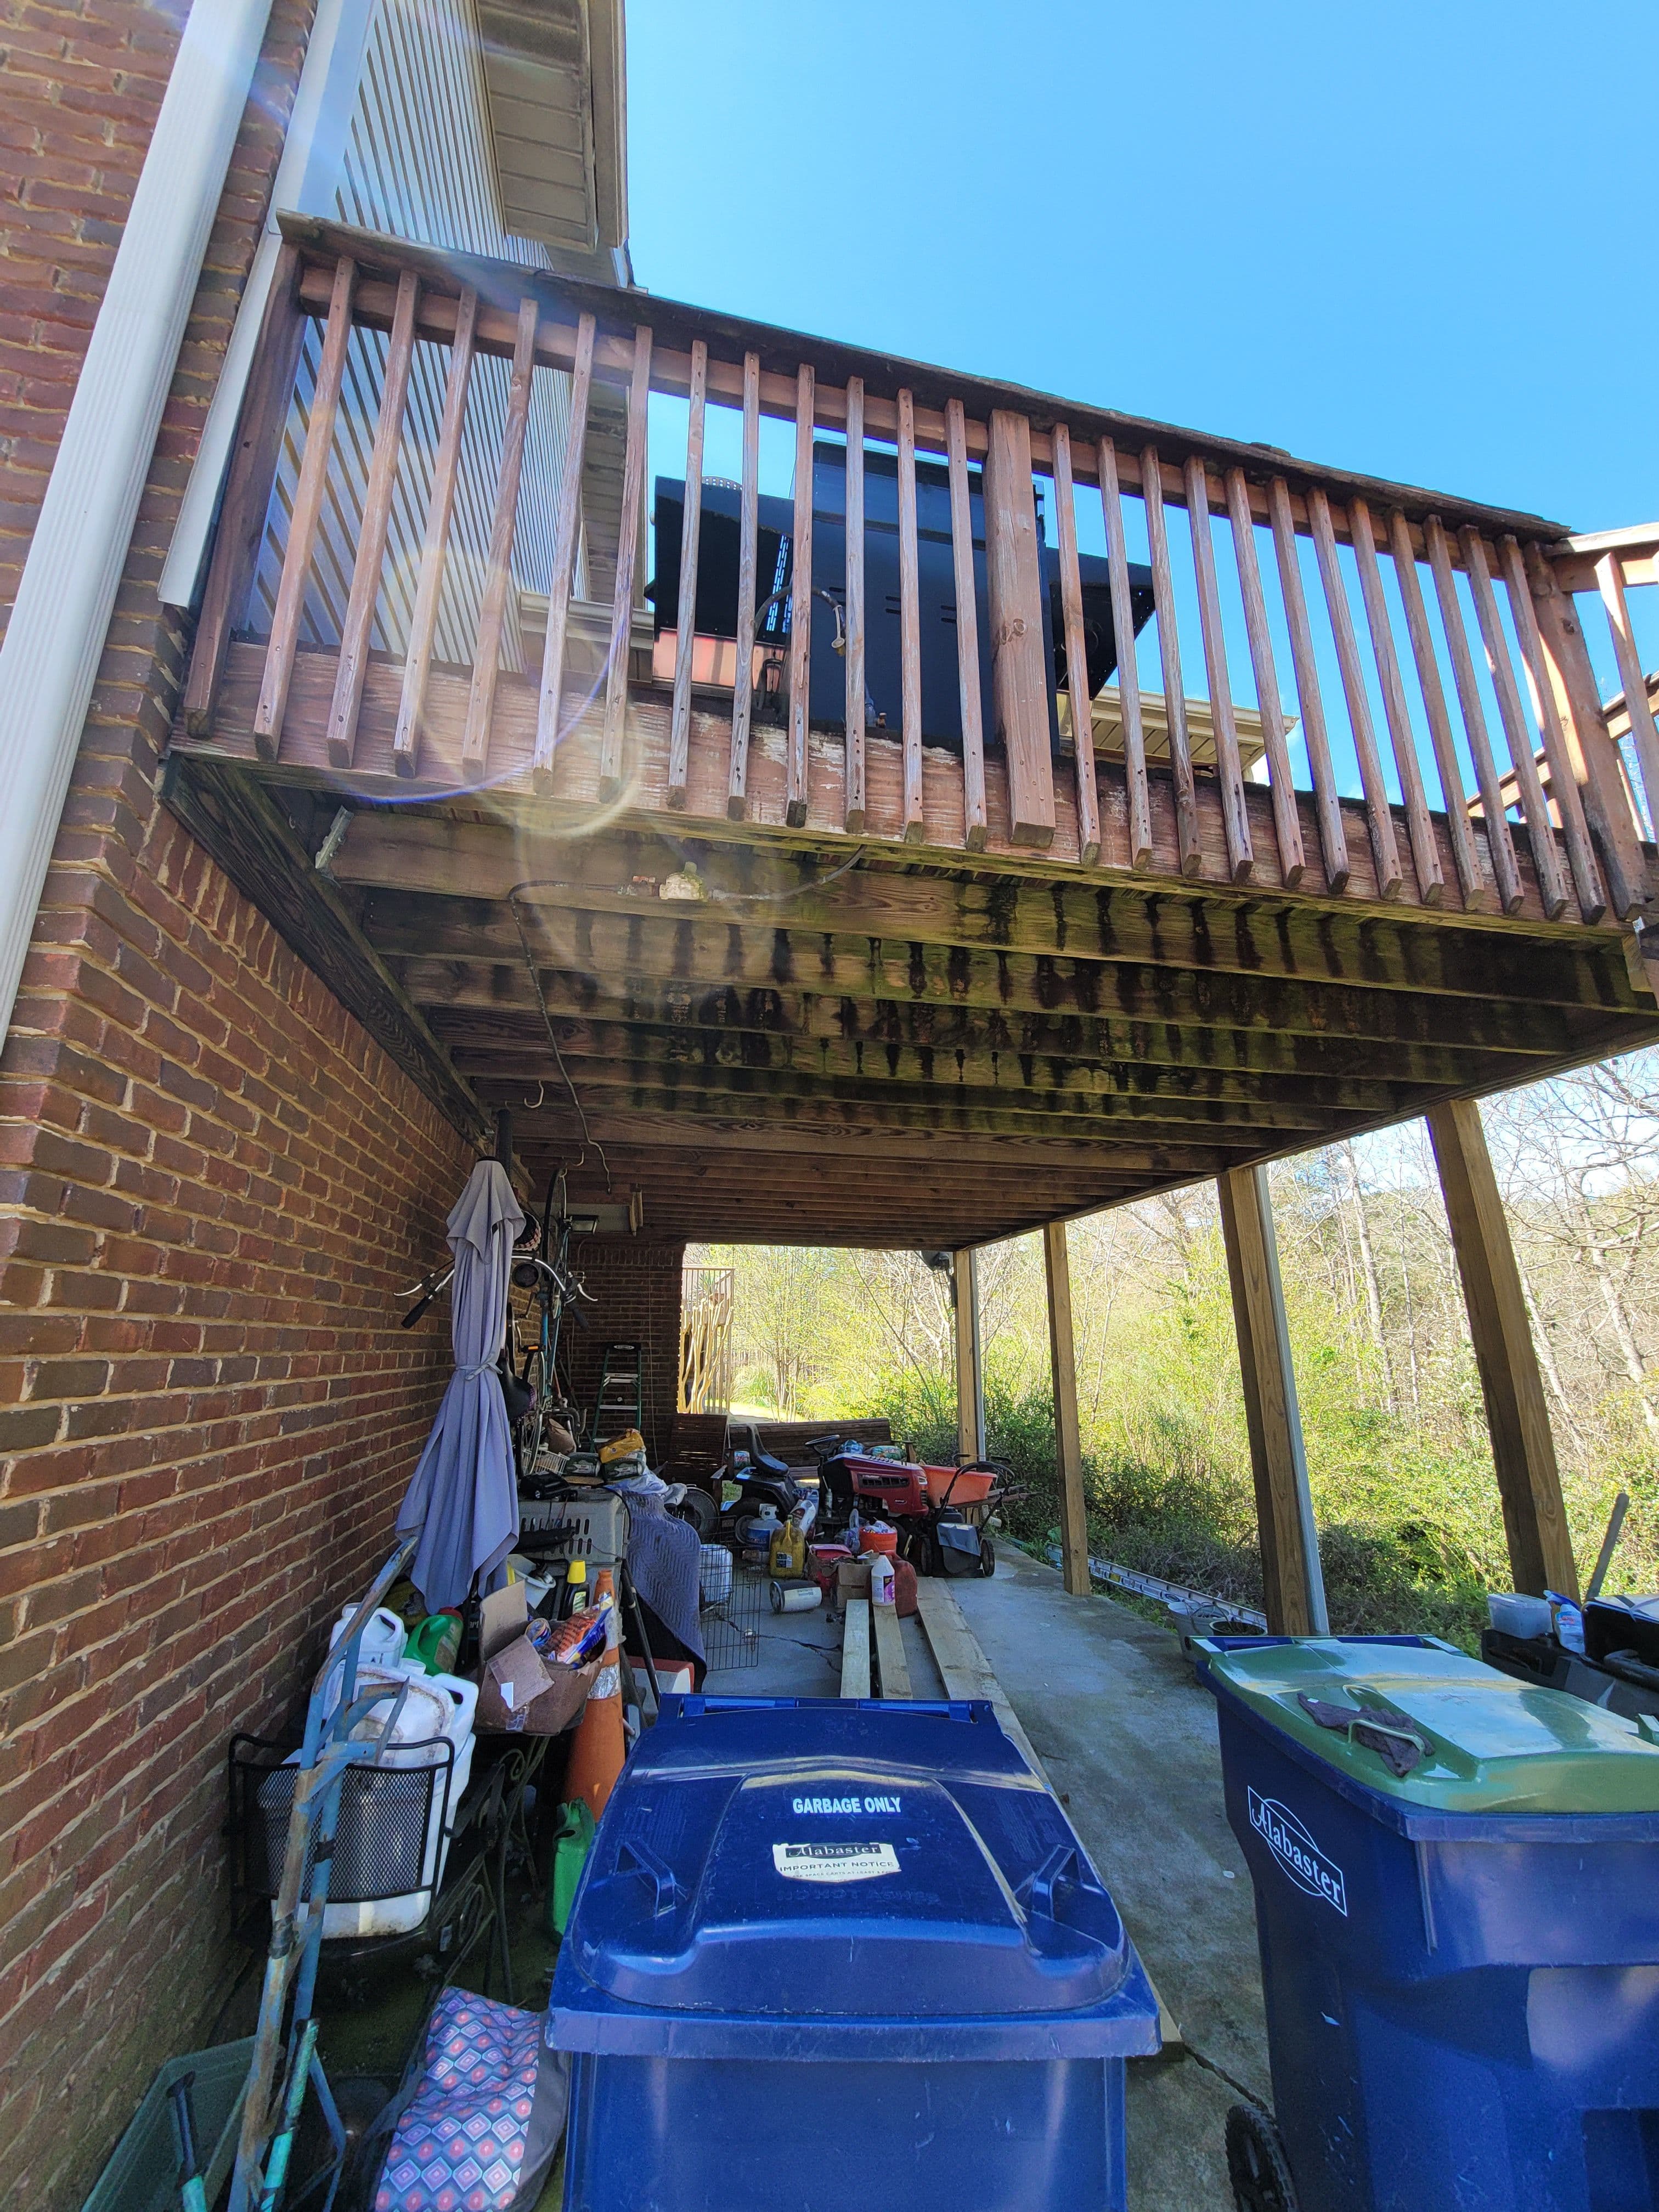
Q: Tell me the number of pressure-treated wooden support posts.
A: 4